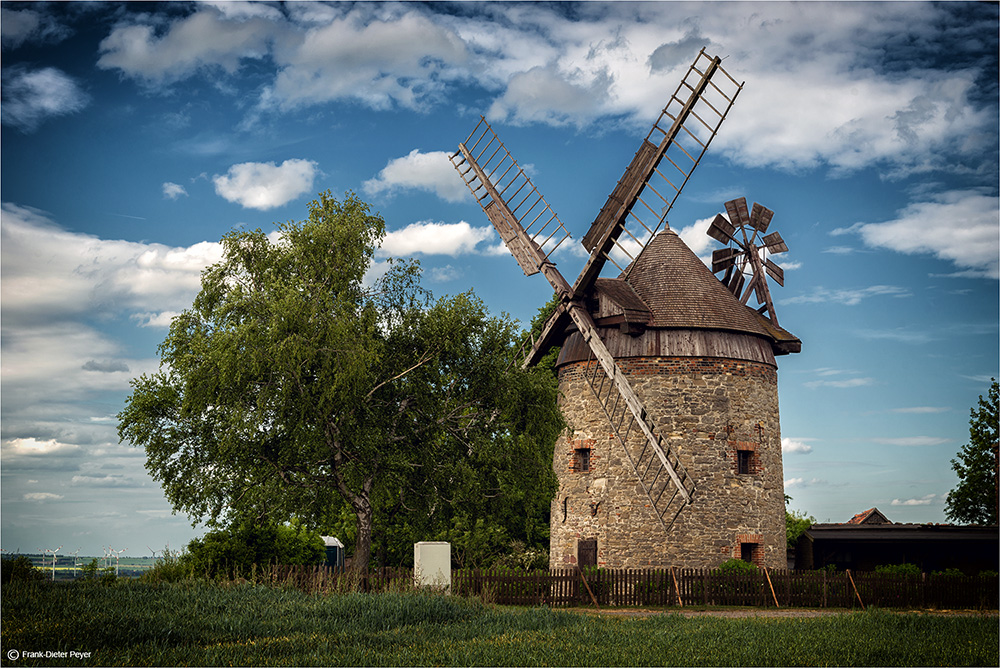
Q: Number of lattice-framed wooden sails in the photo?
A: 4